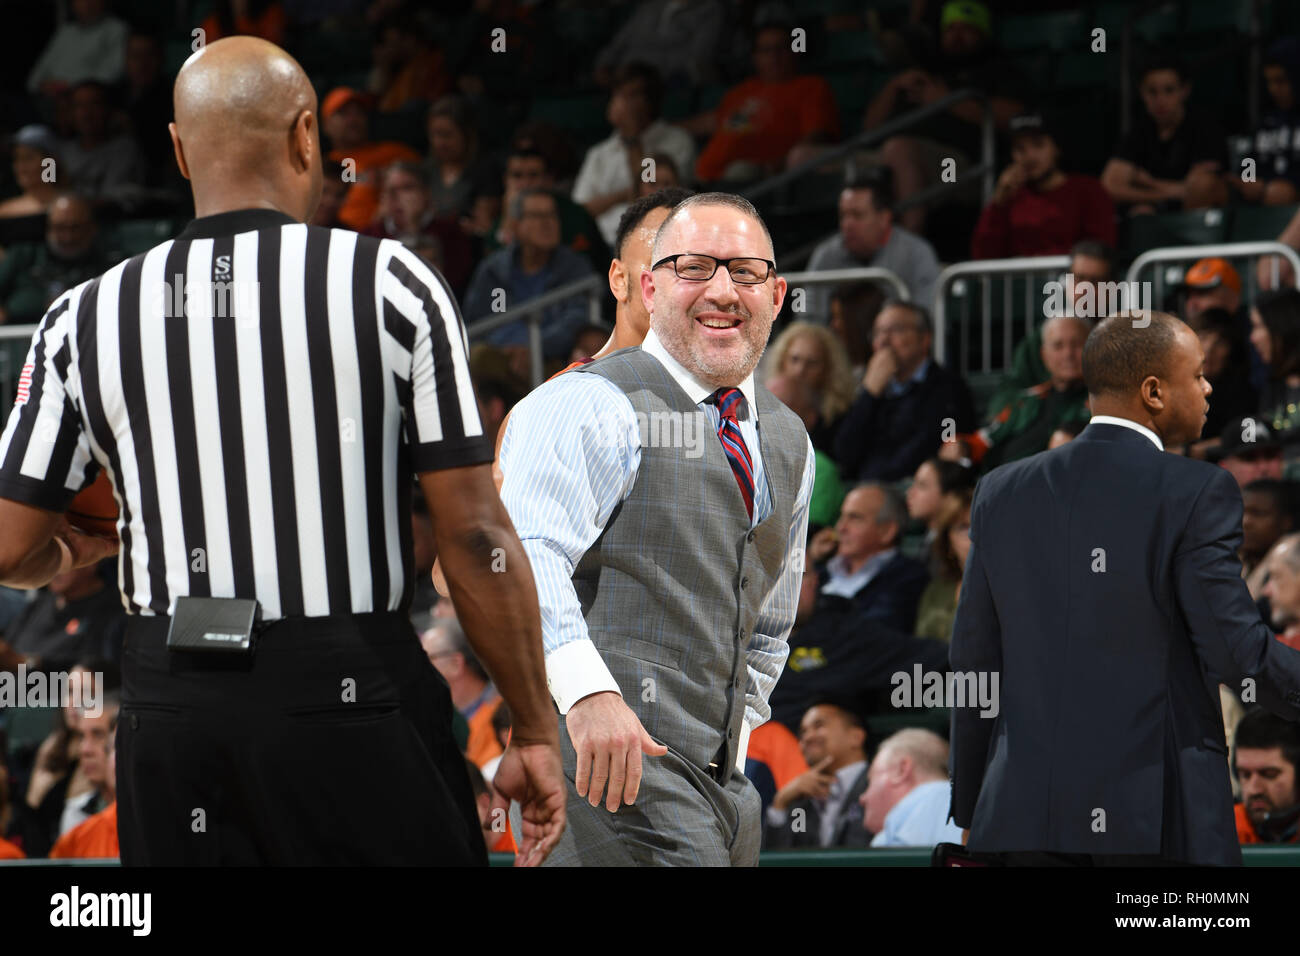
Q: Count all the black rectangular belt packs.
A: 1